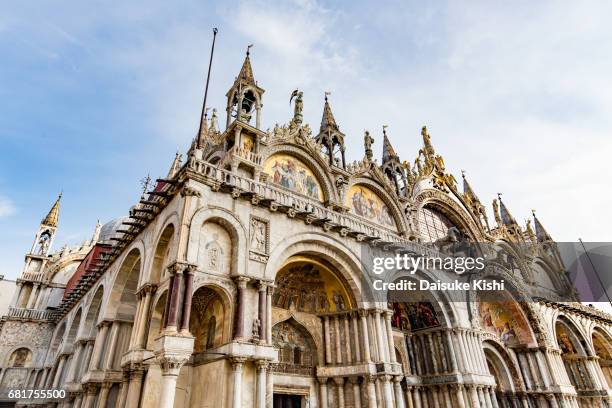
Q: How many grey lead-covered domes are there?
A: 1